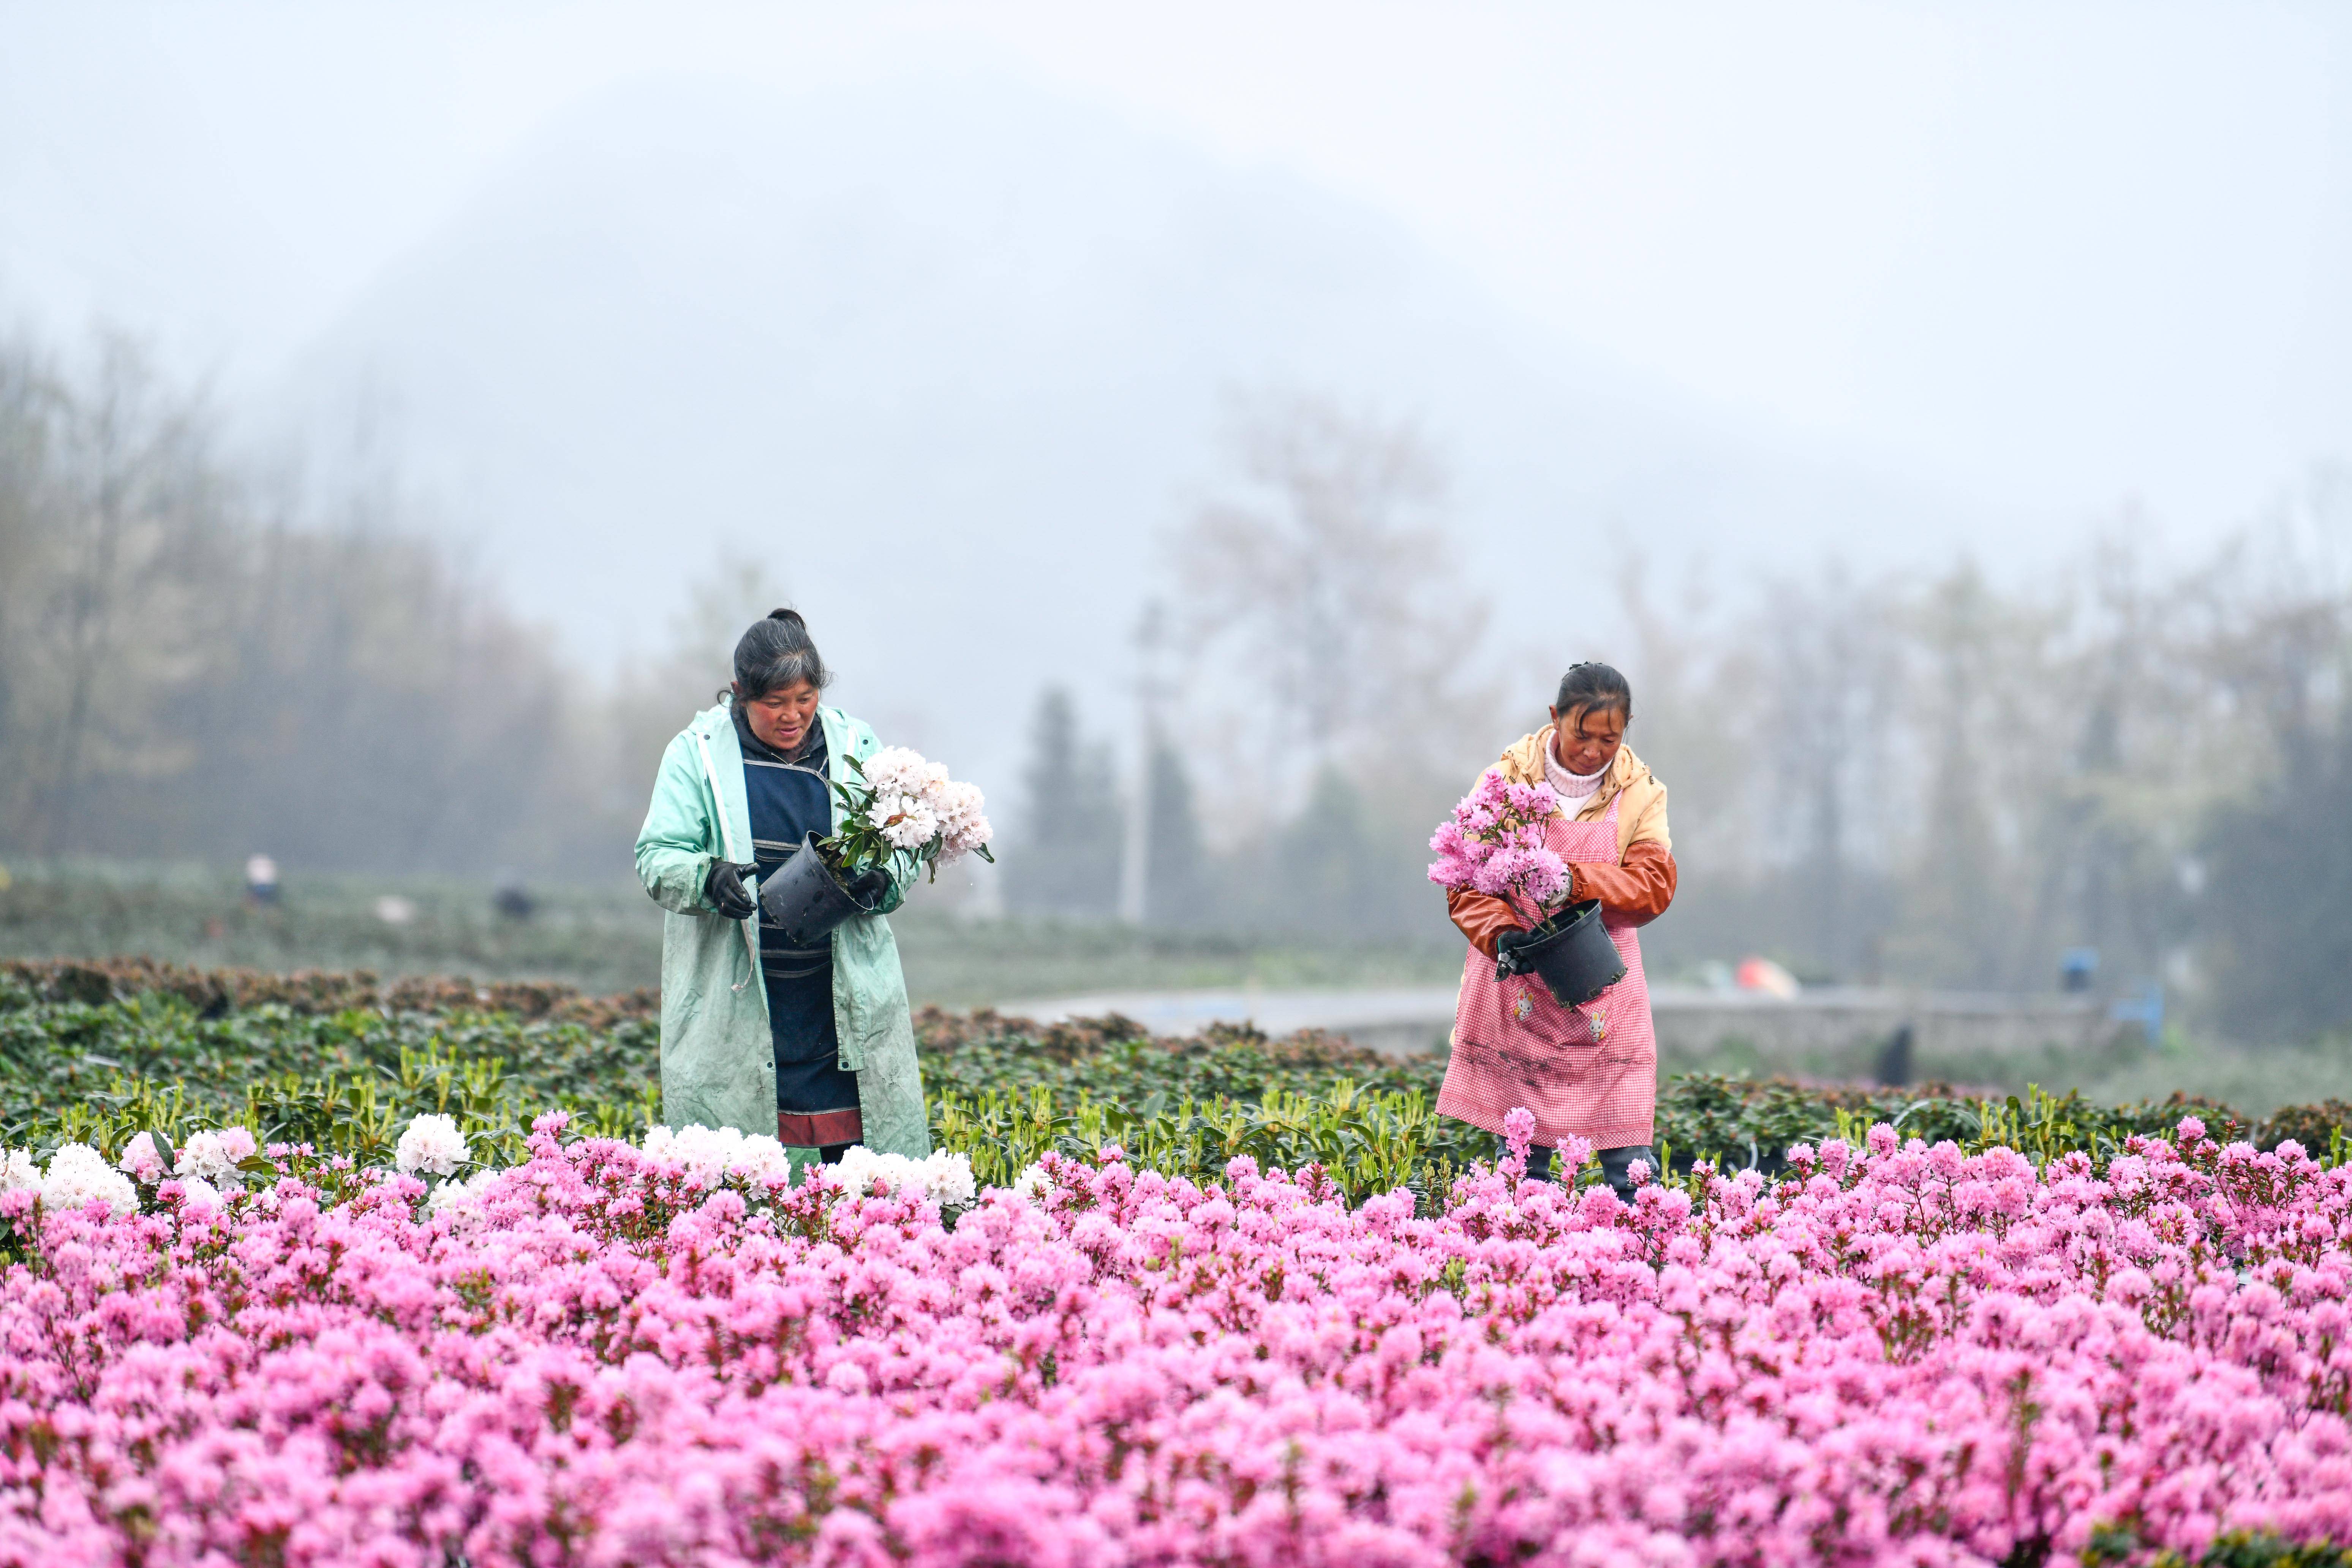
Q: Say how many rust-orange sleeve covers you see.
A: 2